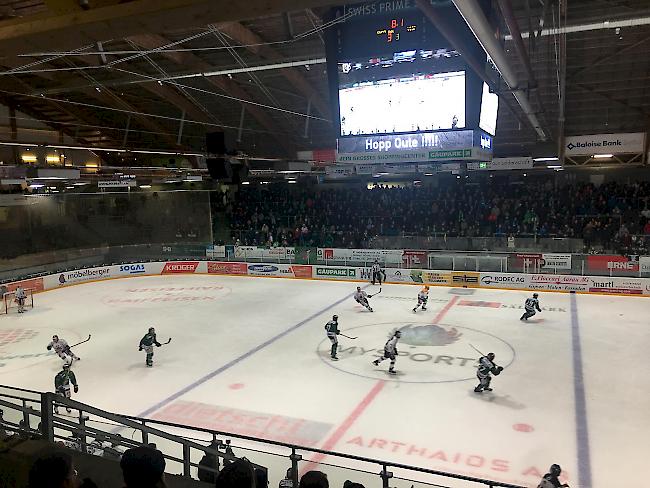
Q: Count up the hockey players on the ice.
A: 11